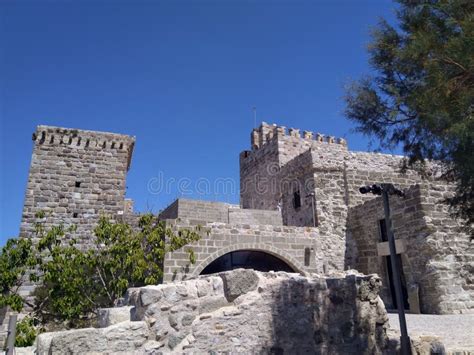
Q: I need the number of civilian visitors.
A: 0